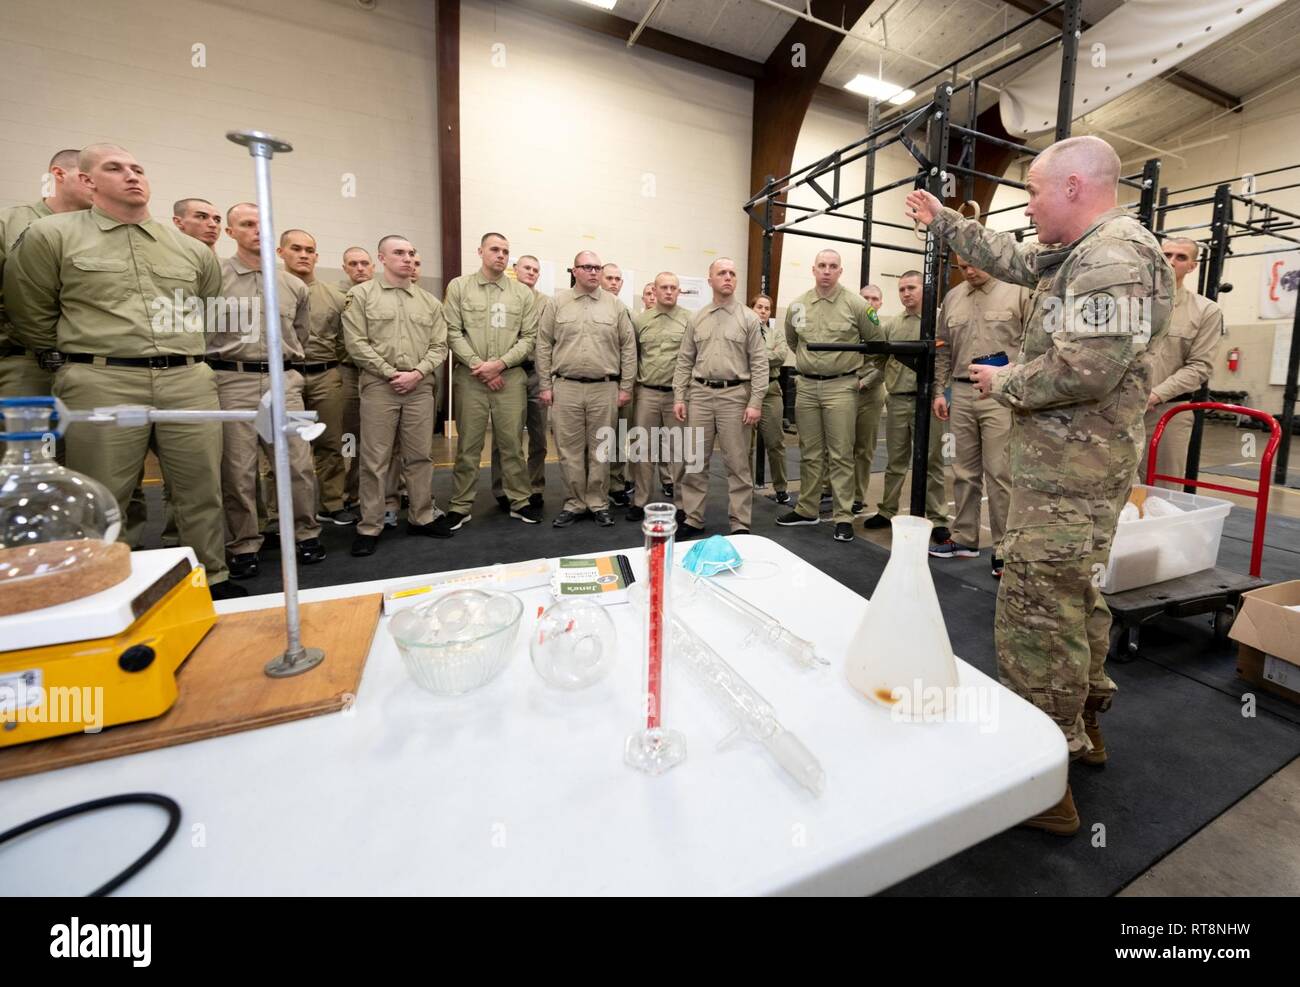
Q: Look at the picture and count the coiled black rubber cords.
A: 1